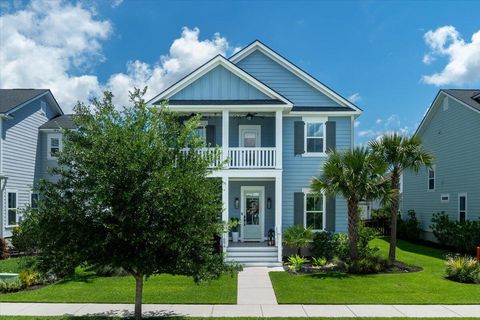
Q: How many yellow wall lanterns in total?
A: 0